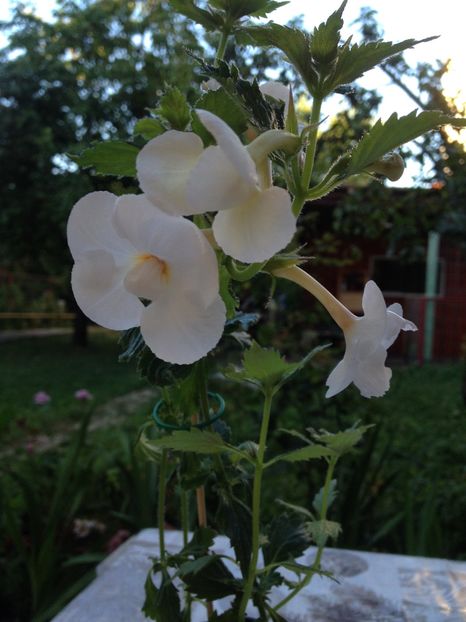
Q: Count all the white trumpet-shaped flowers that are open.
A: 3